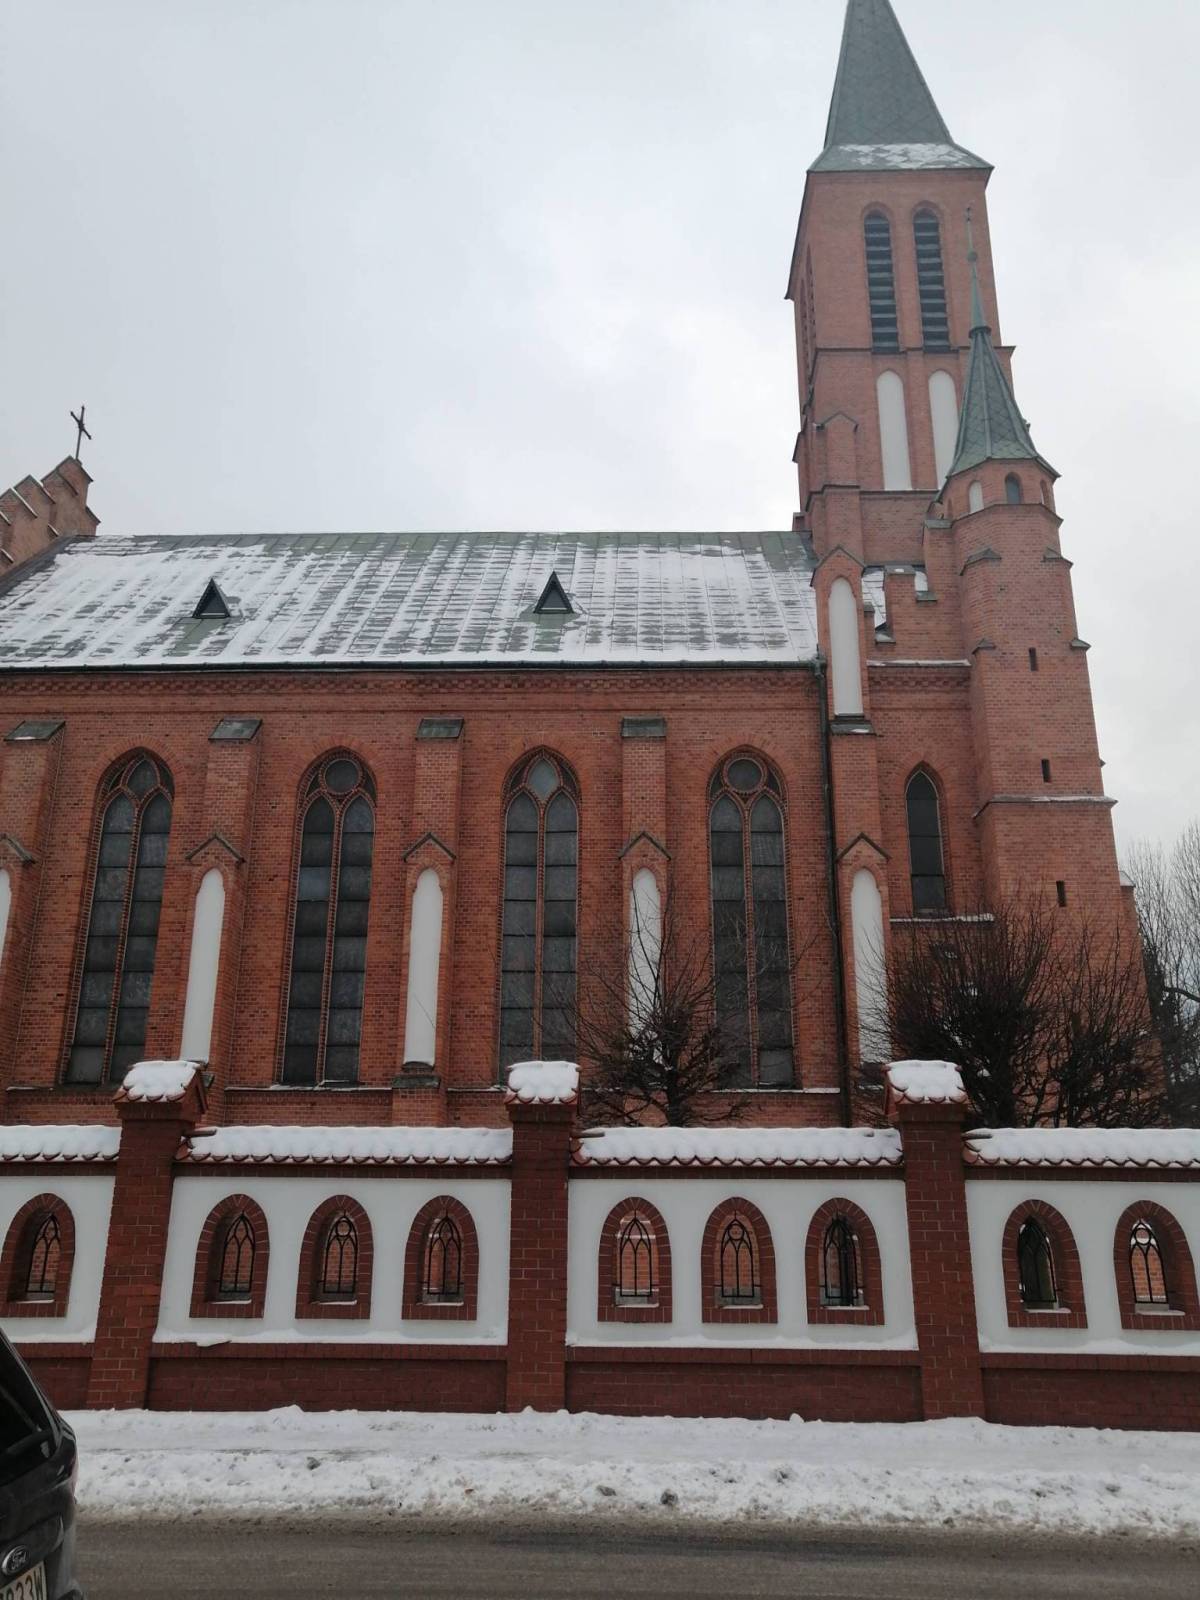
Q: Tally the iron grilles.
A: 9